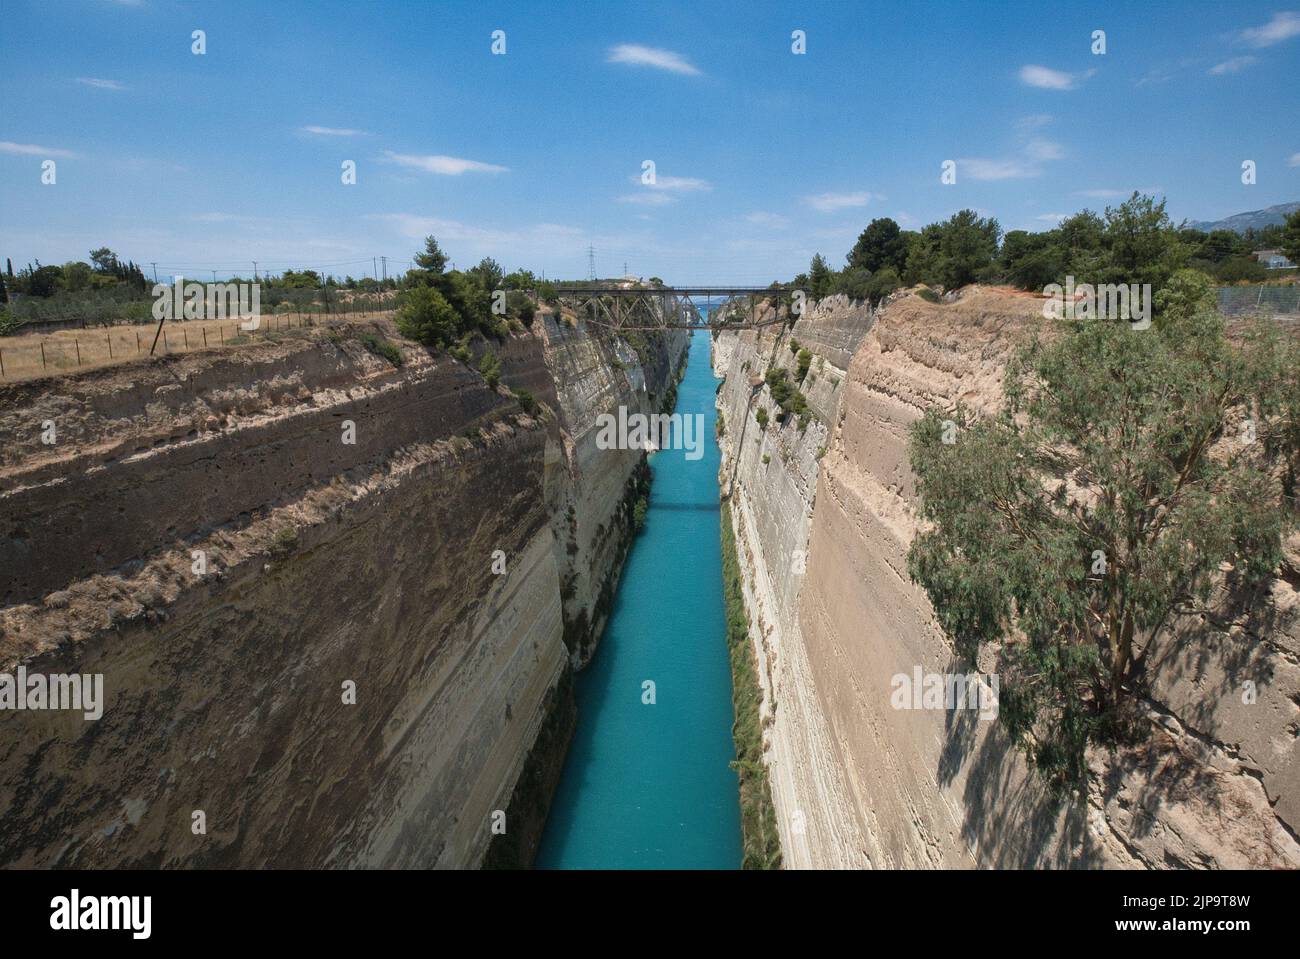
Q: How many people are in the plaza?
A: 0